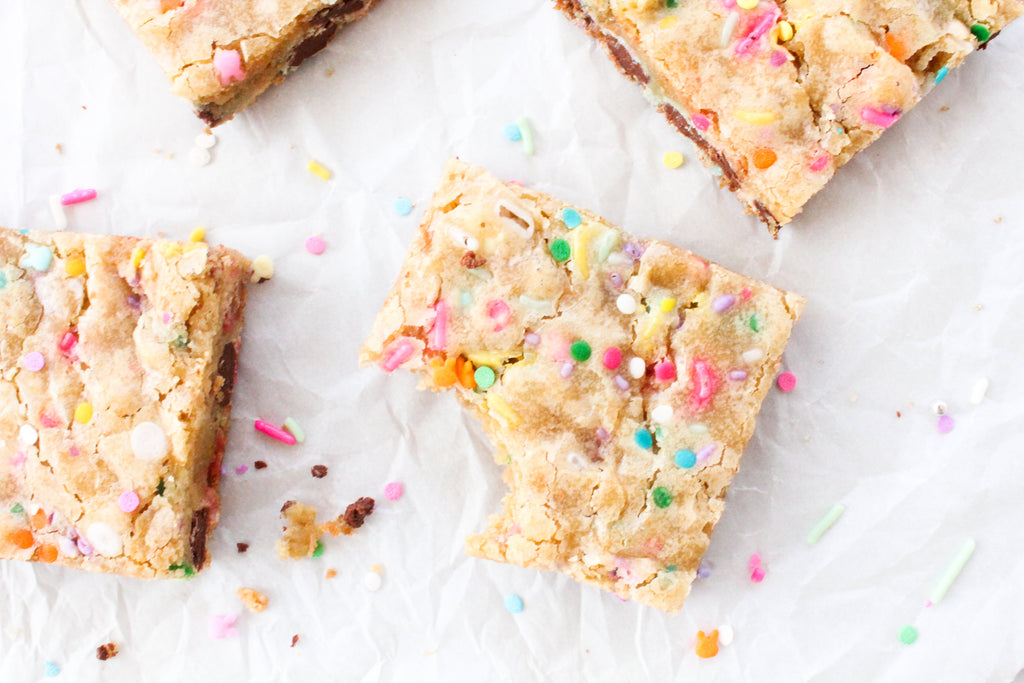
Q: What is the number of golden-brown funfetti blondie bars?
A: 4